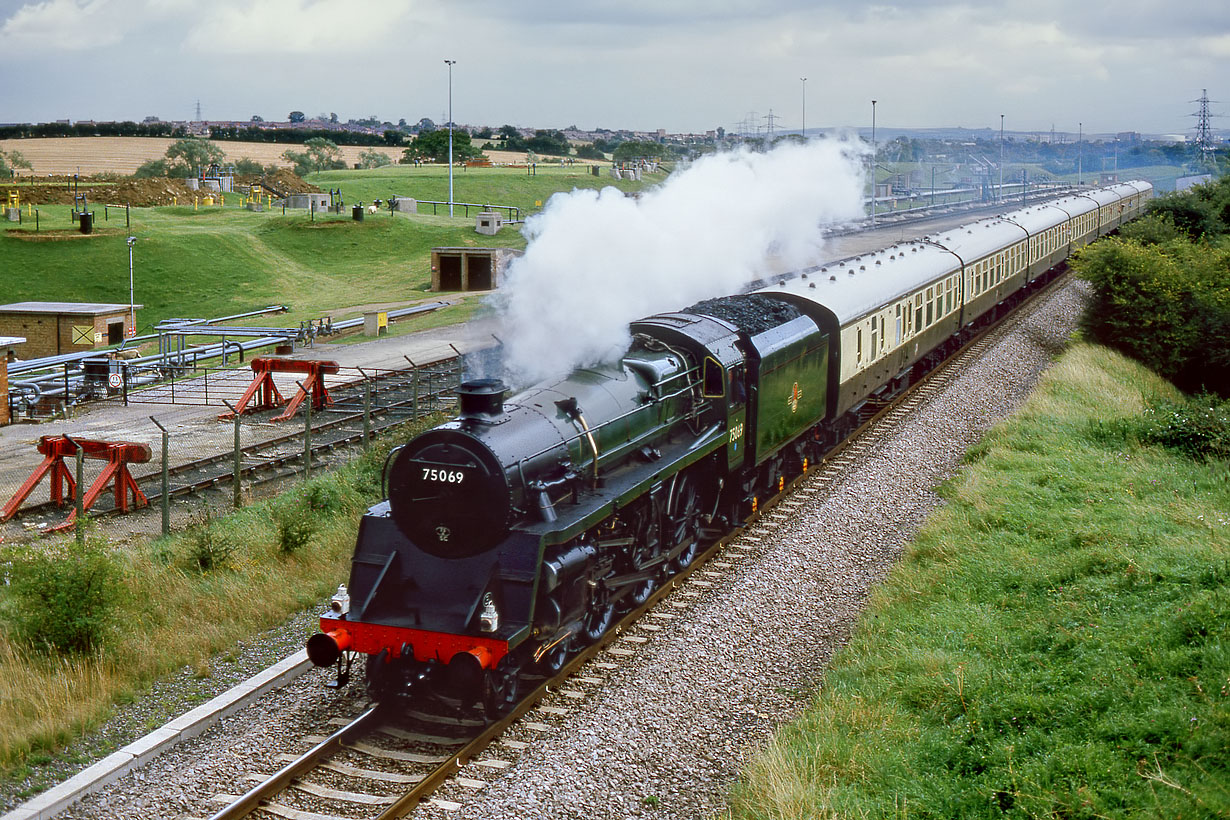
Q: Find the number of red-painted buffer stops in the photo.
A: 2